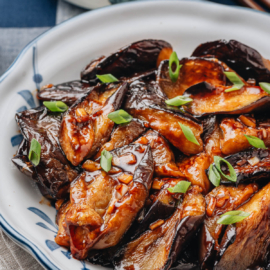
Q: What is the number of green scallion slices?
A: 15